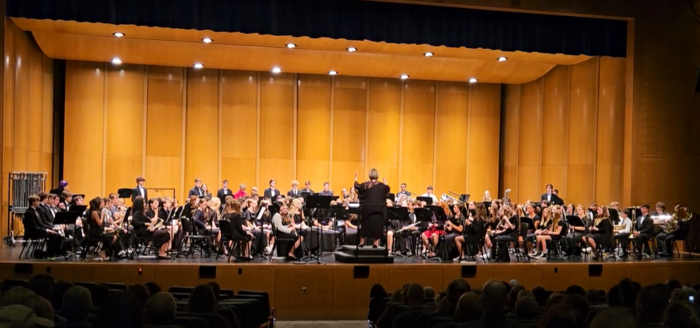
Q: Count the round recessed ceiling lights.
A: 12